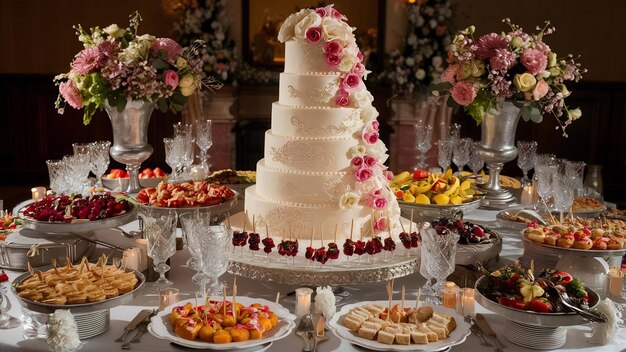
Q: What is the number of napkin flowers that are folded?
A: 3